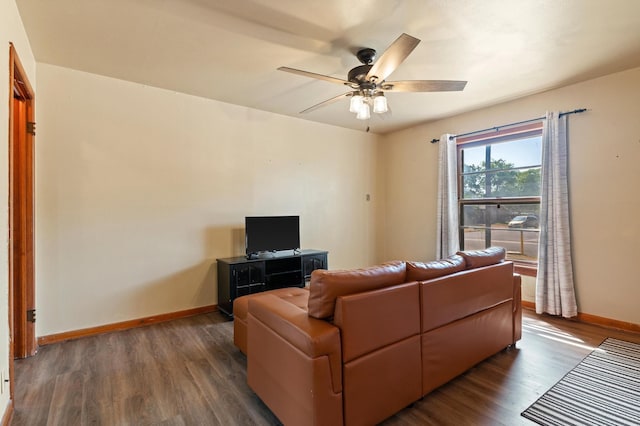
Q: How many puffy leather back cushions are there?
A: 3